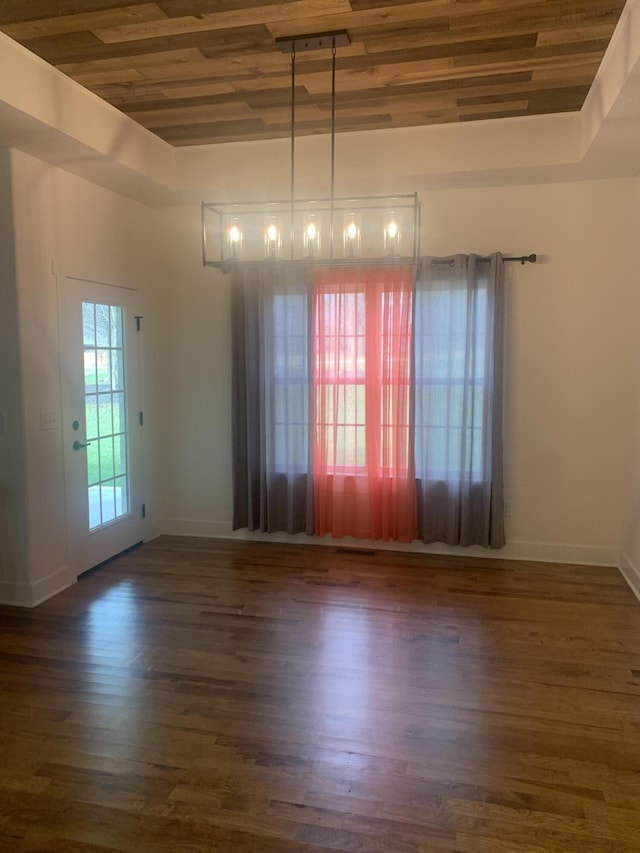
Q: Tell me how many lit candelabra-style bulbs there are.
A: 5